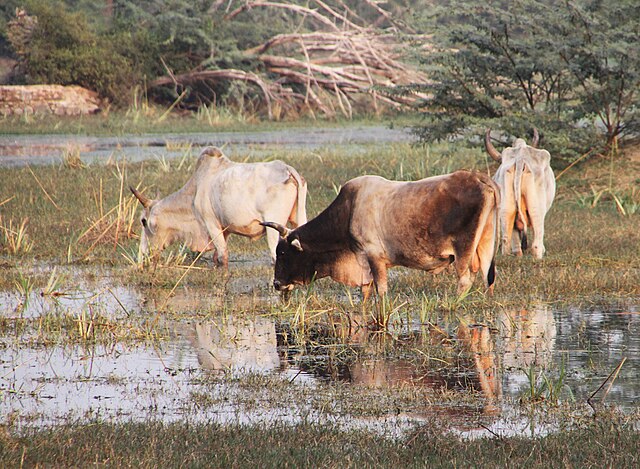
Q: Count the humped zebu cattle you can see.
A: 3